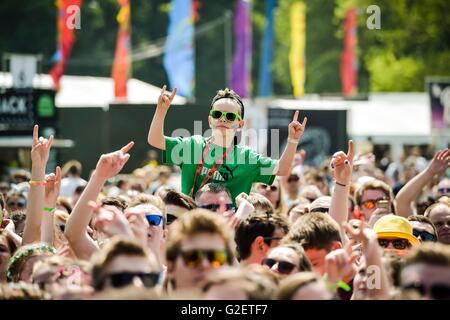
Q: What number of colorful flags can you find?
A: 7